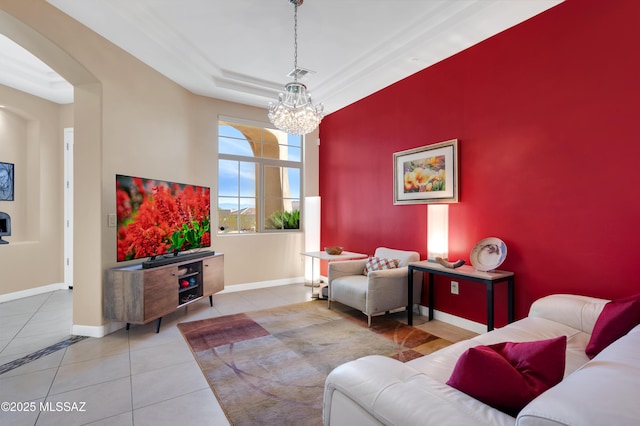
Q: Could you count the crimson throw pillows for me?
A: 2